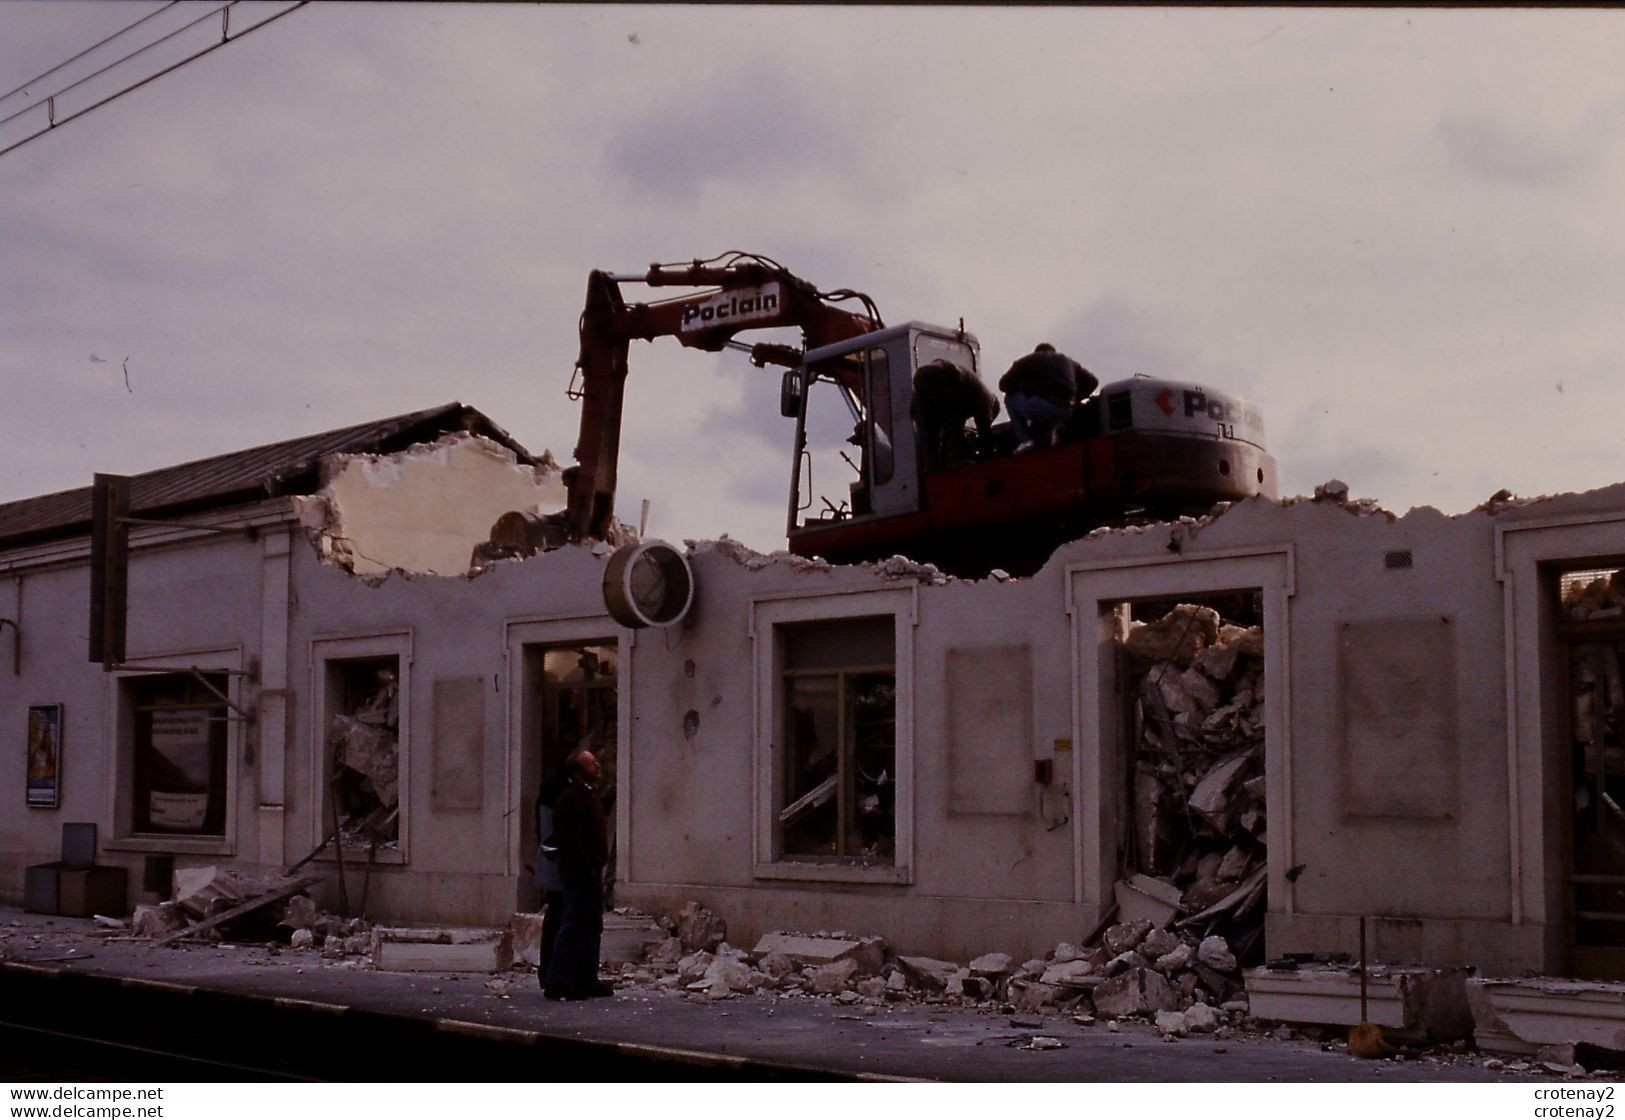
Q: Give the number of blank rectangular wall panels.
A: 3